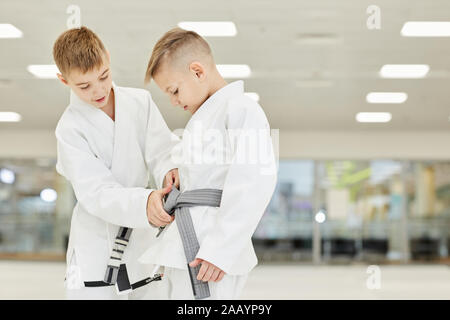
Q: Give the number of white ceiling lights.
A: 10